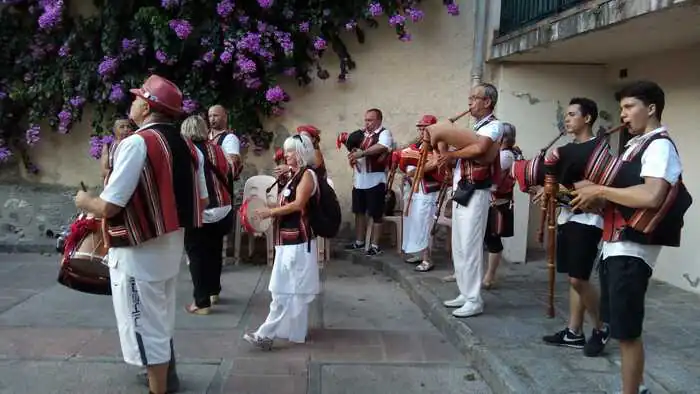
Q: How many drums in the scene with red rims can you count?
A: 1